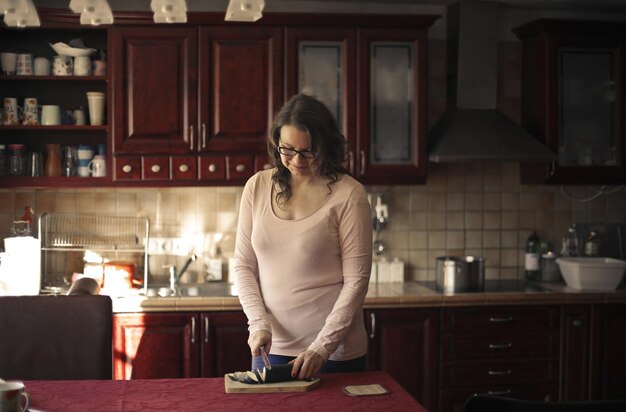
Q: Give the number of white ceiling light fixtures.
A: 4